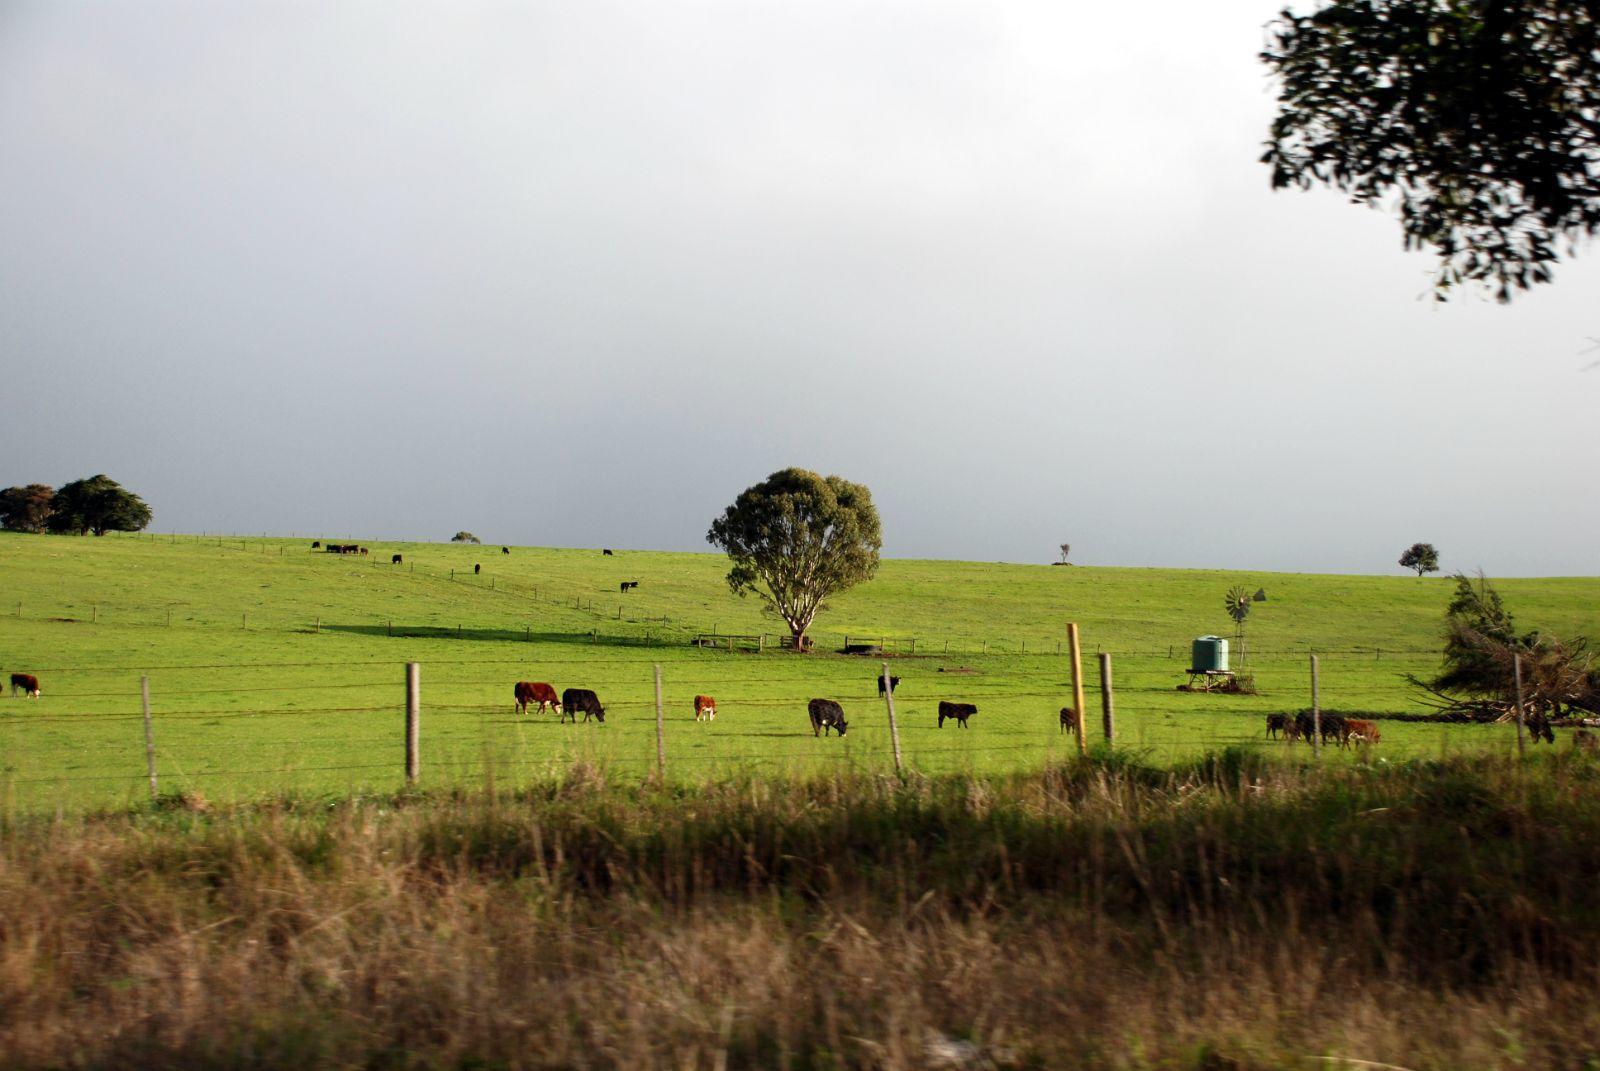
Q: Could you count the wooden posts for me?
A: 8